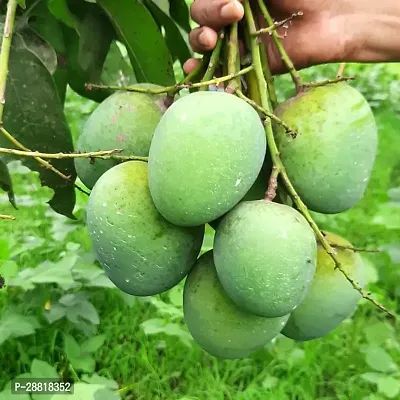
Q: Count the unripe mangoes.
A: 7